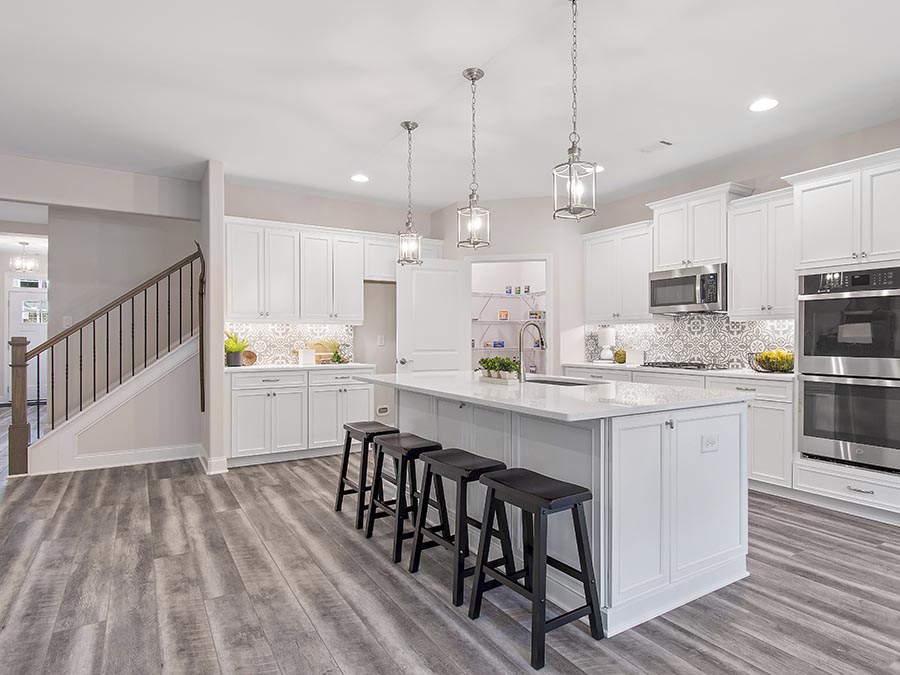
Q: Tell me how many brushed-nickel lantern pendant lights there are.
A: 3